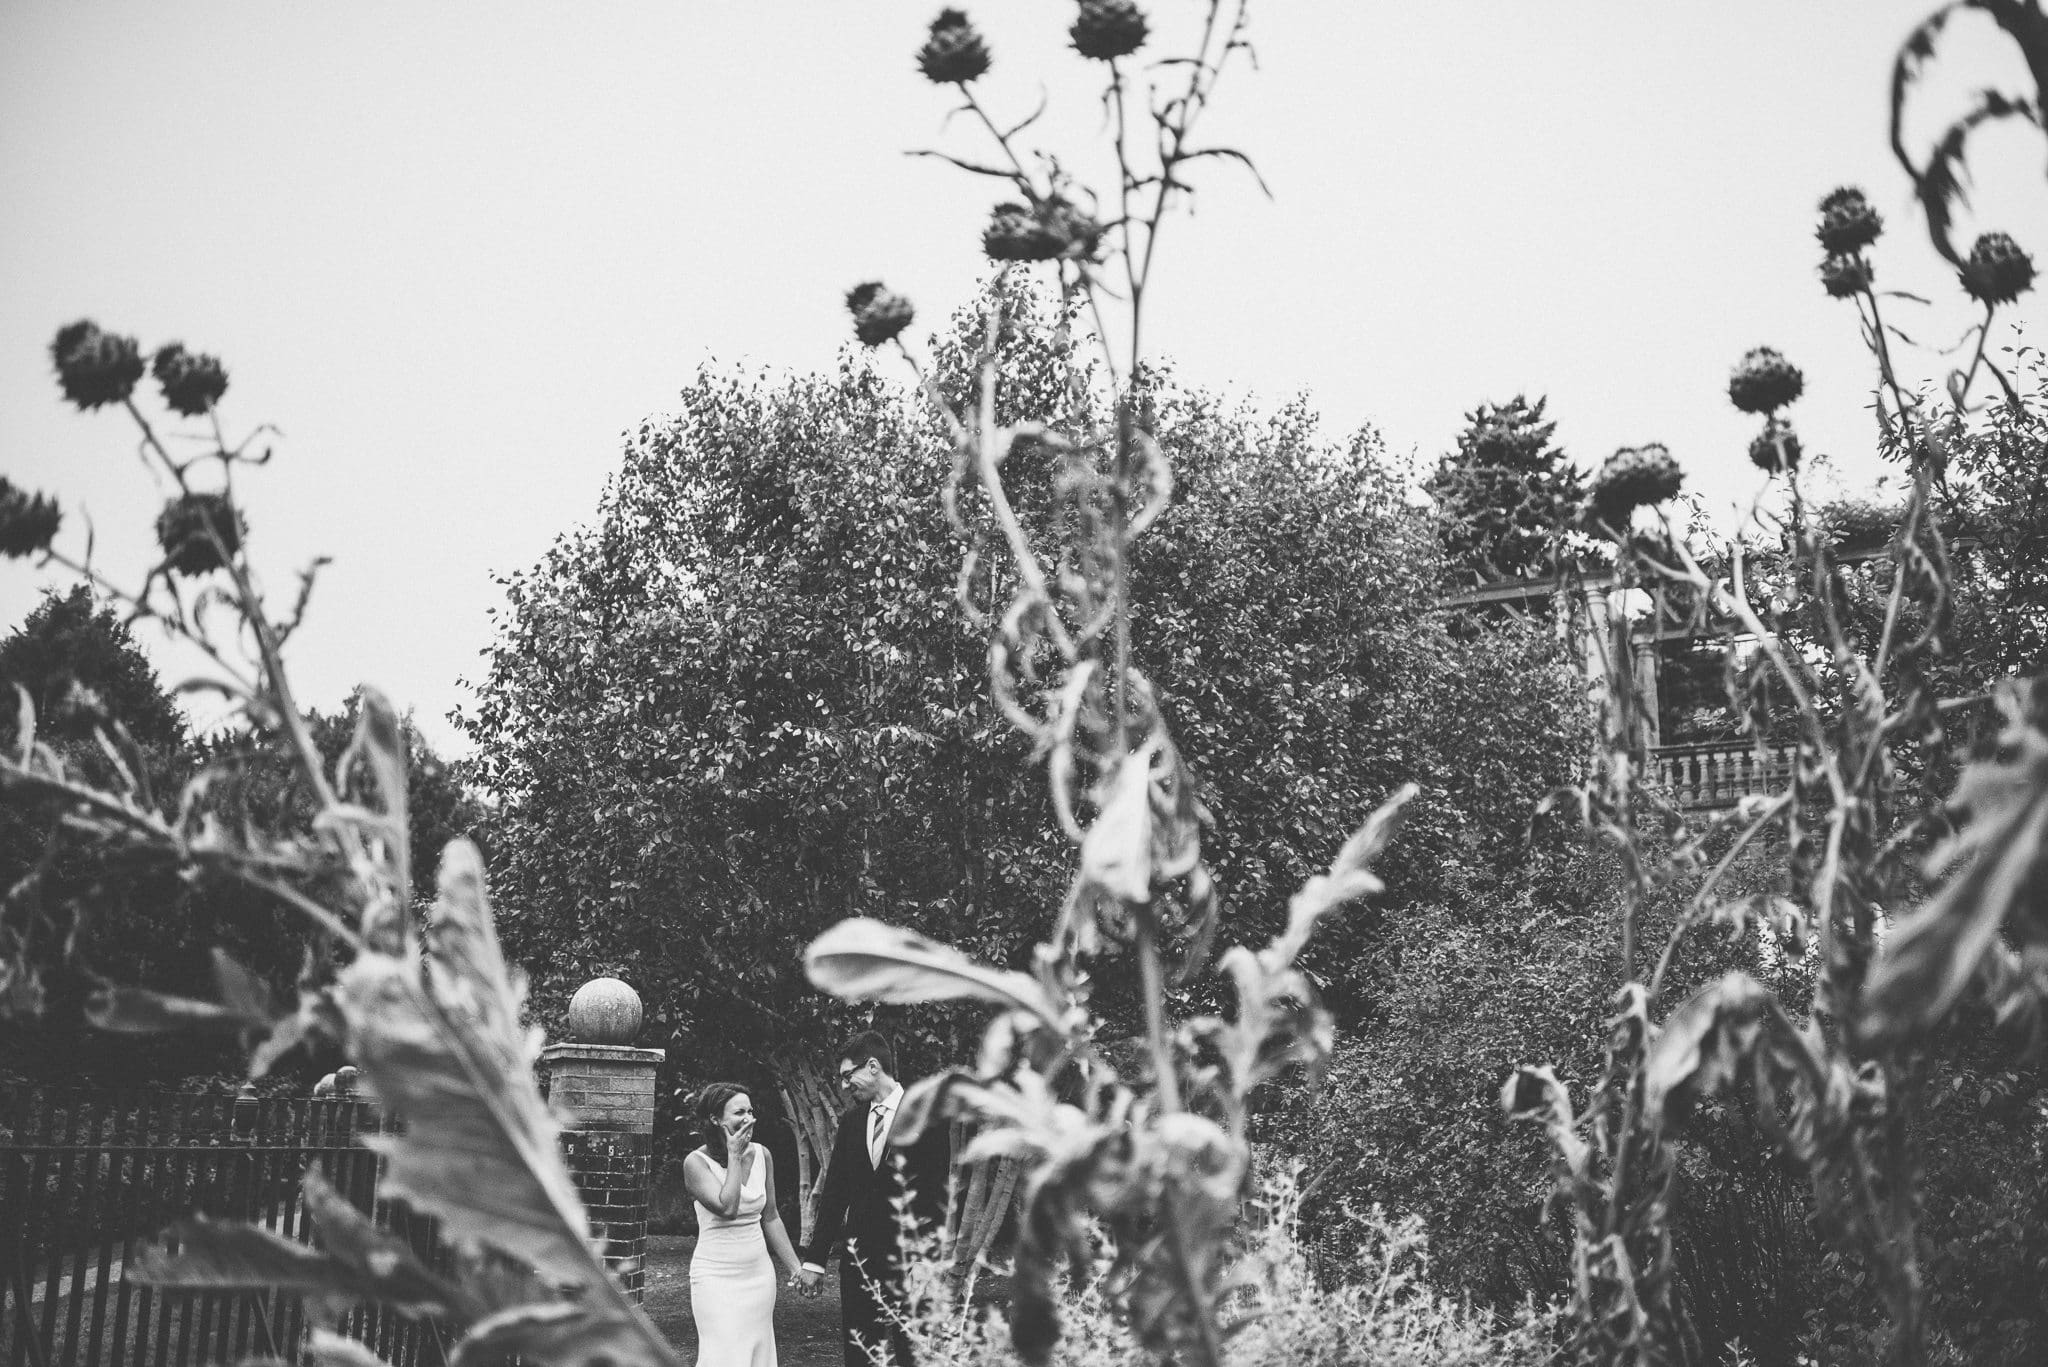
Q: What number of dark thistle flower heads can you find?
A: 15